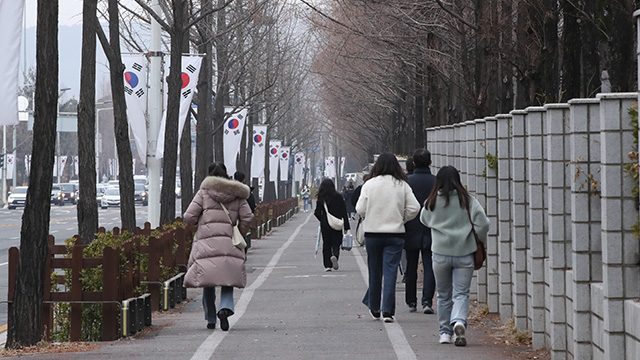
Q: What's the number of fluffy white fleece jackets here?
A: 1